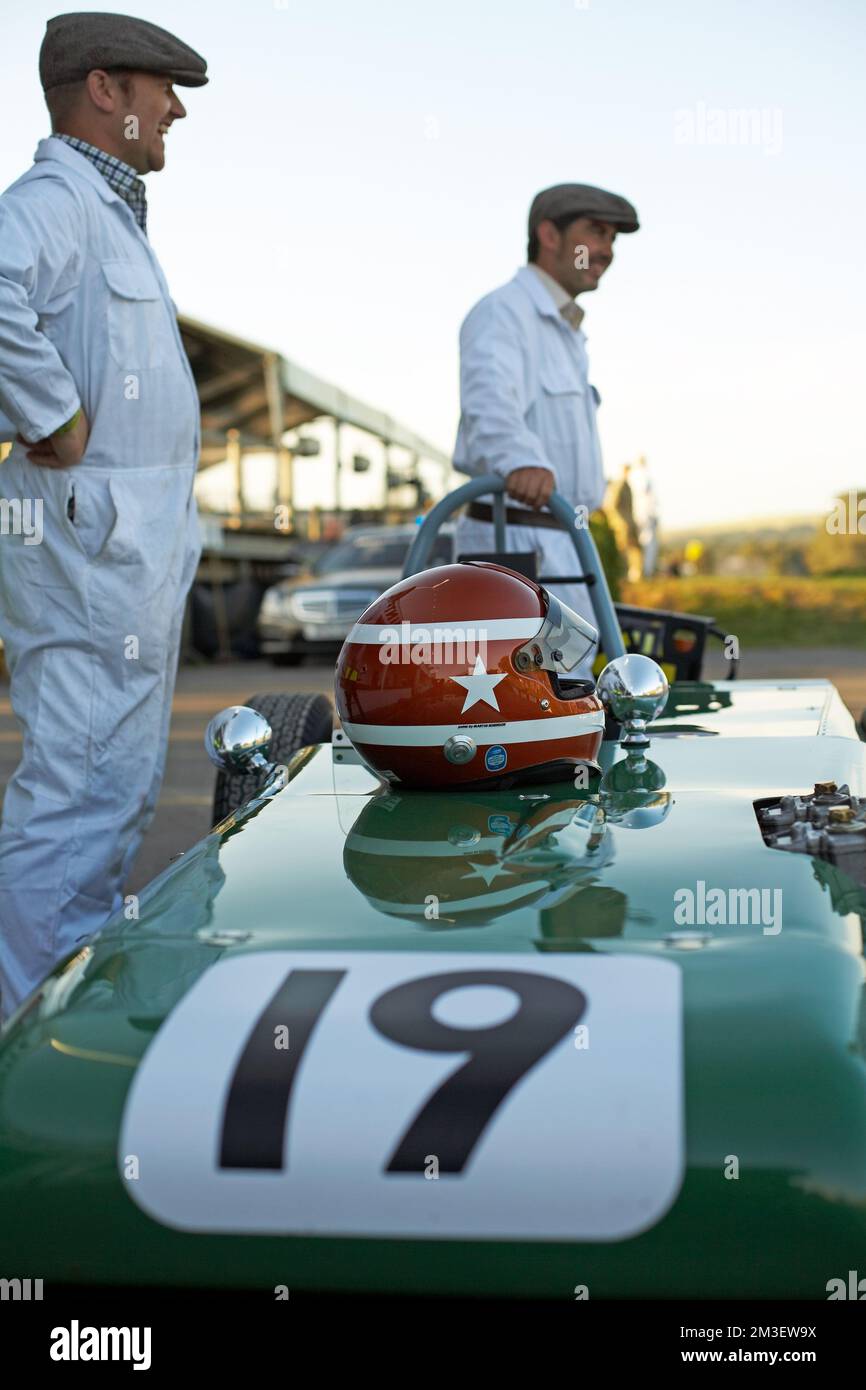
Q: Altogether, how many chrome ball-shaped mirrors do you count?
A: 2